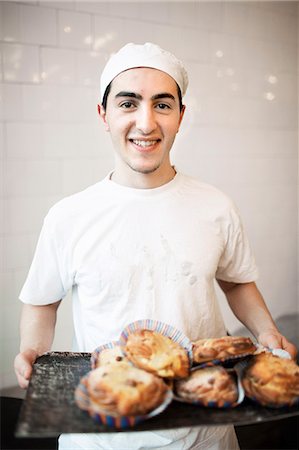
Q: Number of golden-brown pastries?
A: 6